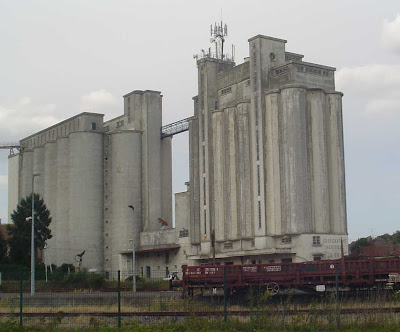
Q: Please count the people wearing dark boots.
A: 0